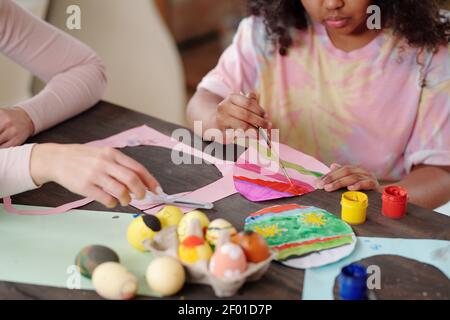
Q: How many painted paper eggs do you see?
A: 2